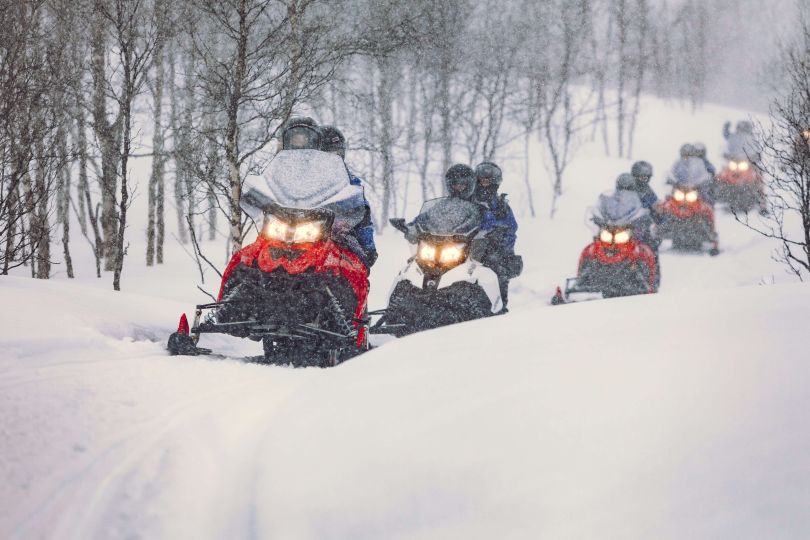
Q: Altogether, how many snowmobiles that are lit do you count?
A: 5